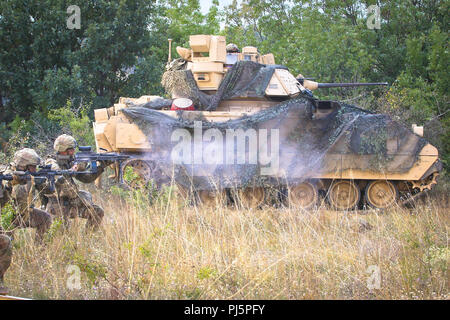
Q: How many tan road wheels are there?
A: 5